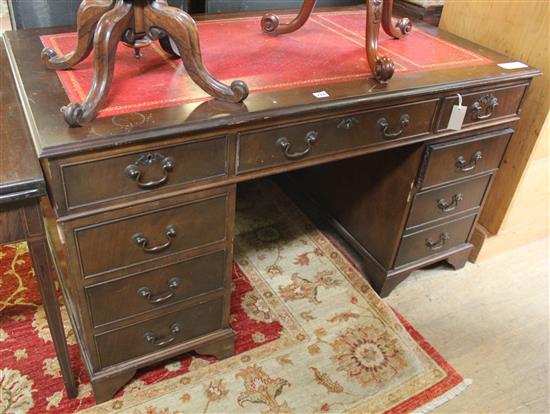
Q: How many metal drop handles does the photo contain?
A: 10